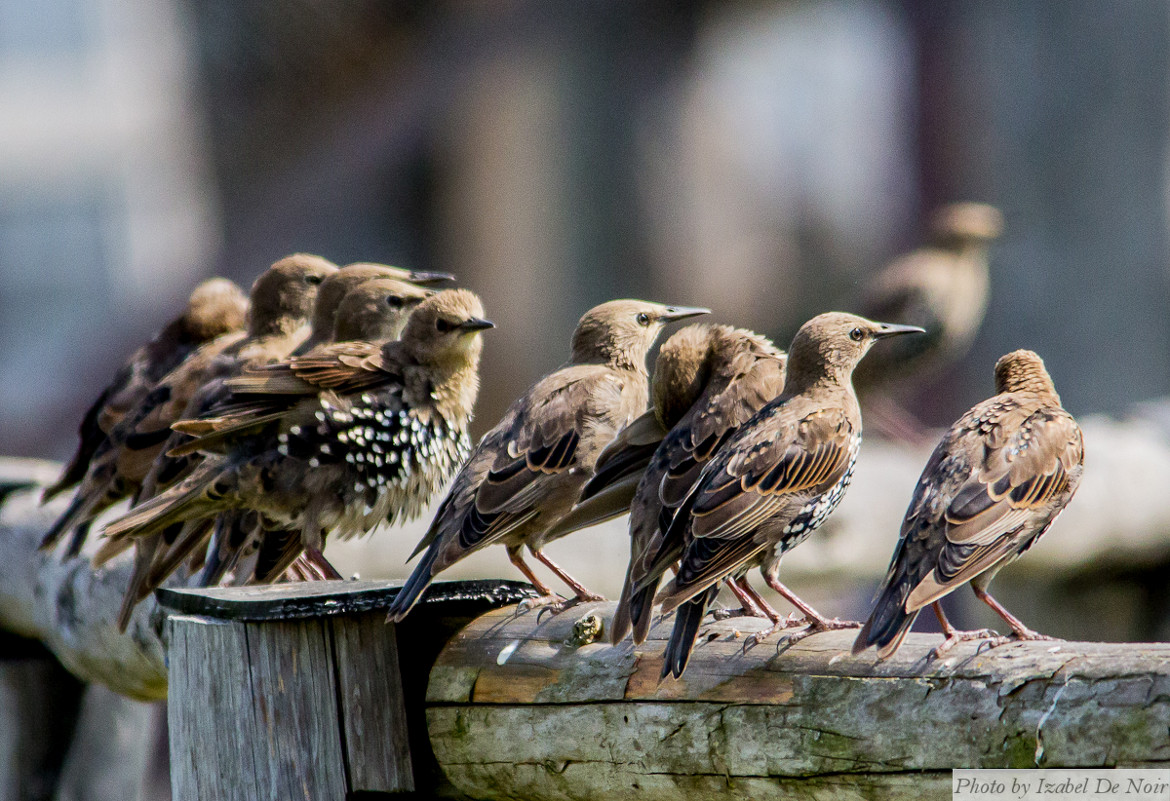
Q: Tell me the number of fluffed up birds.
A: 1